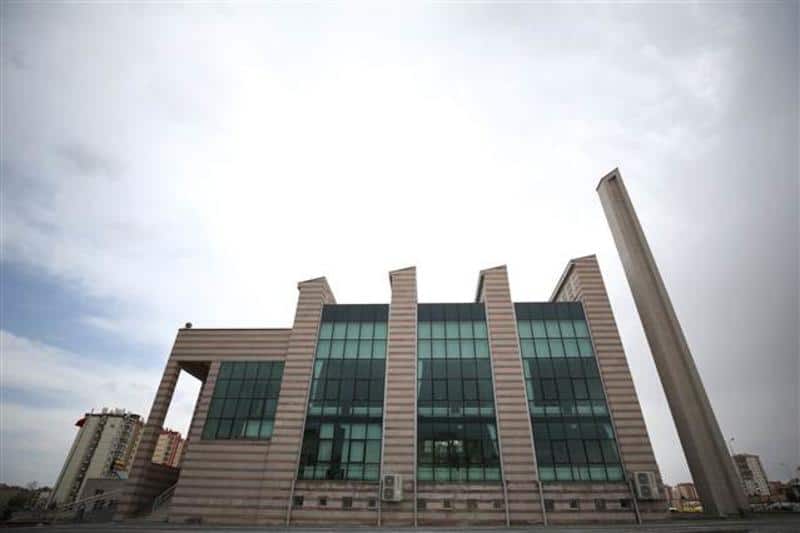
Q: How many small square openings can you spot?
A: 12